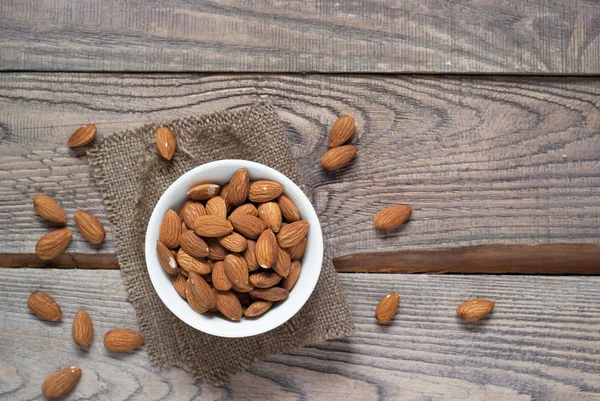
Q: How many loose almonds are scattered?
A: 14